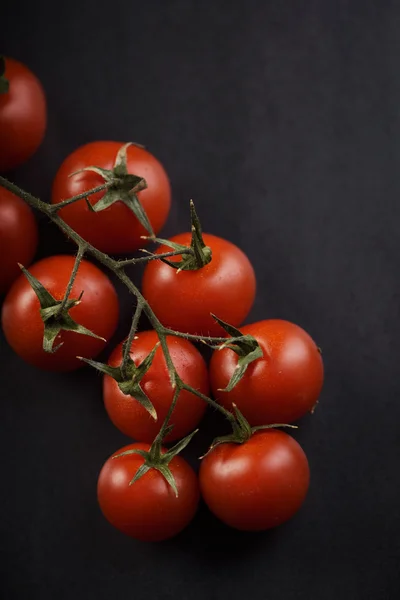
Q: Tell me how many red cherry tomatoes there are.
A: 9